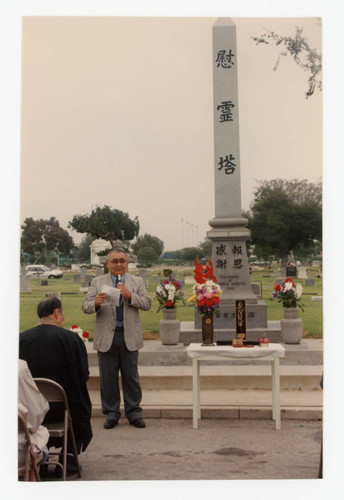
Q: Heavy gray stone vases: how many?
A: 2